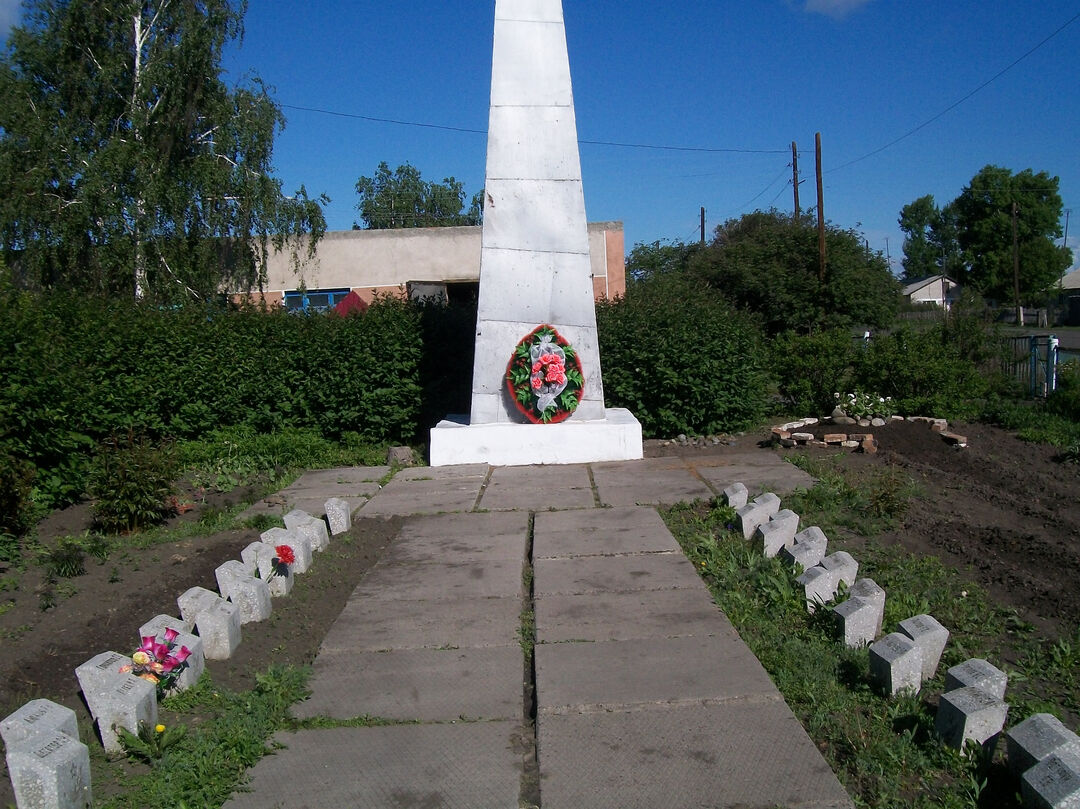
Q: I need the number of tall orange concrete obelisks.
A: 0